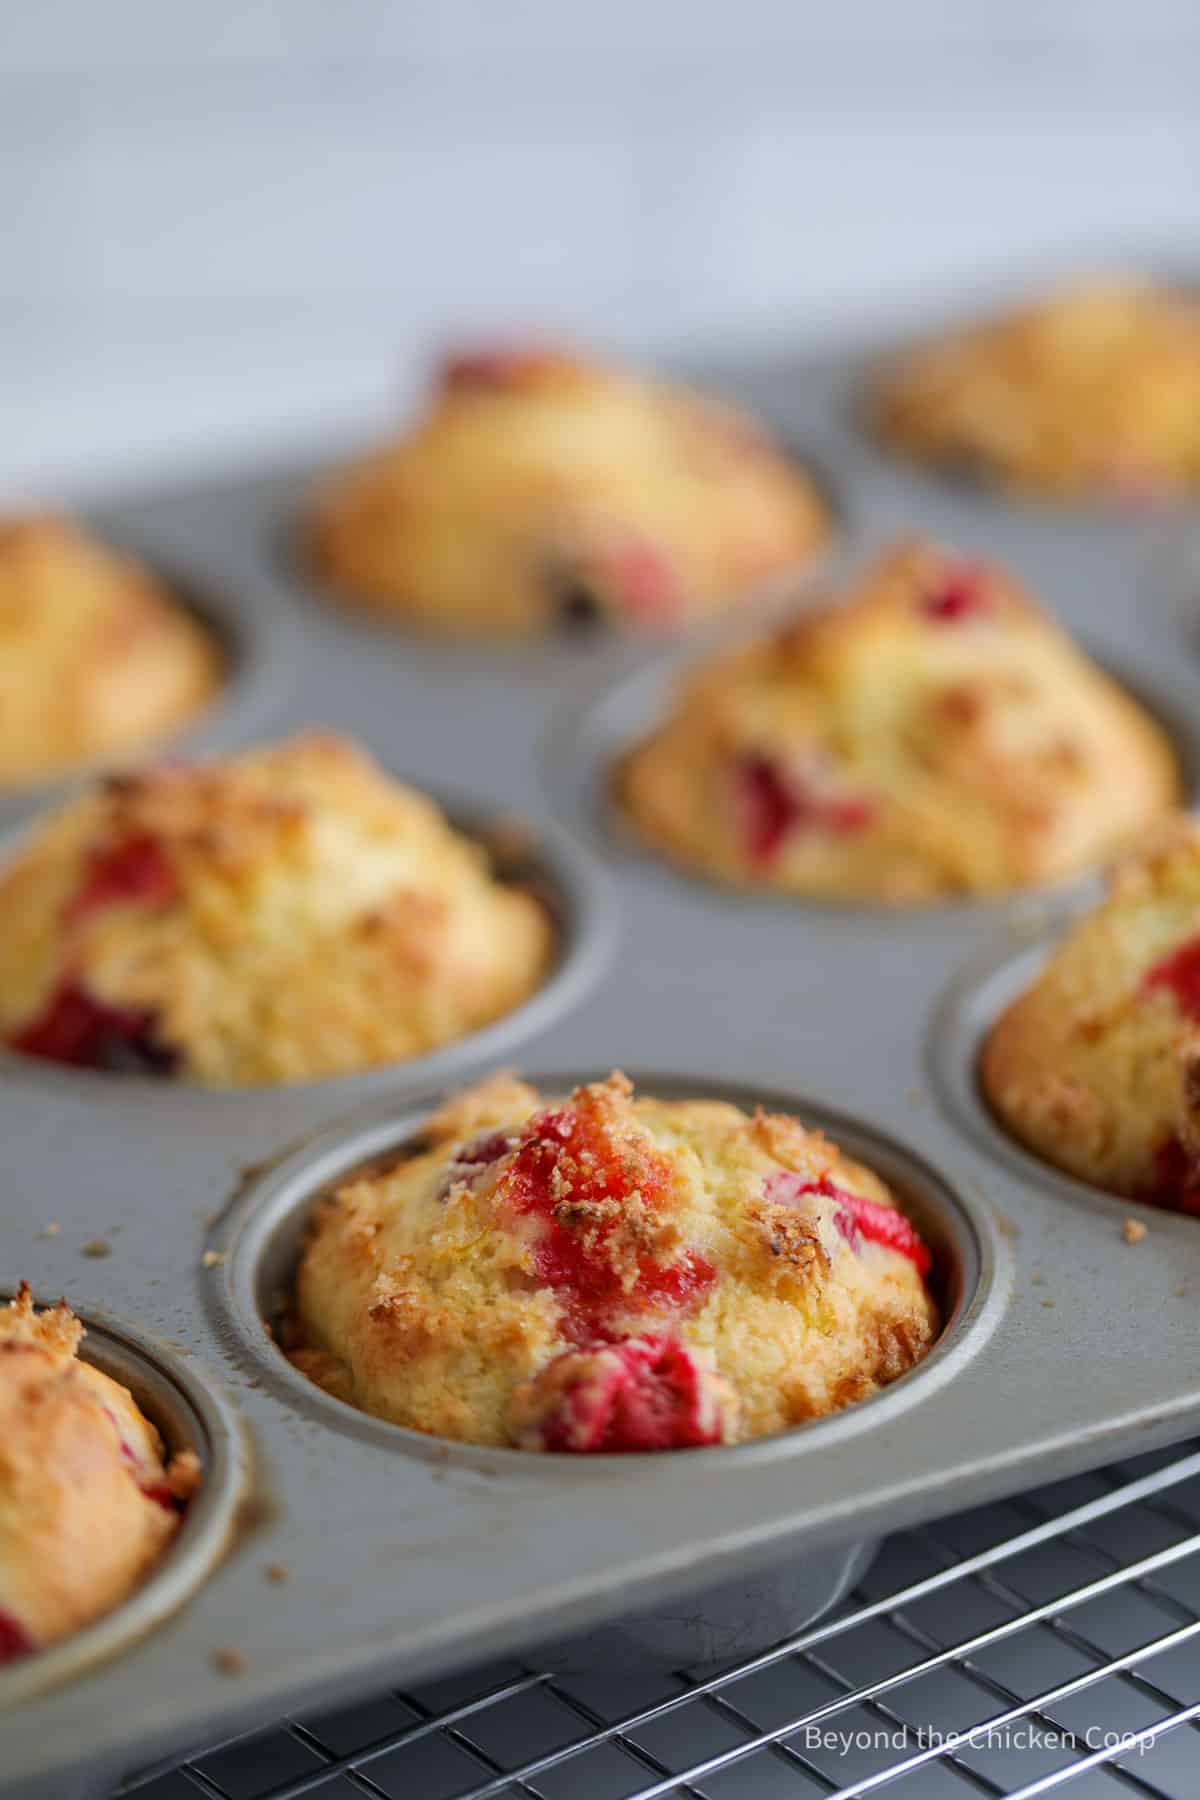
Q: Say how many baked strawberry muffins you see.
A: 8